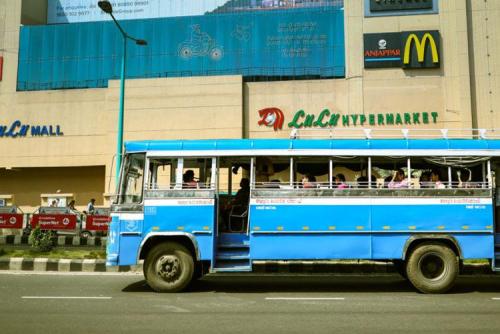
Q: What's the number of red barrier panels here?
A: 3